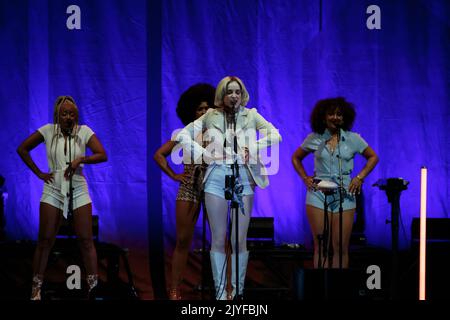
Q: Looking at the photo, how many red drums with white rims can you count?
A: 0